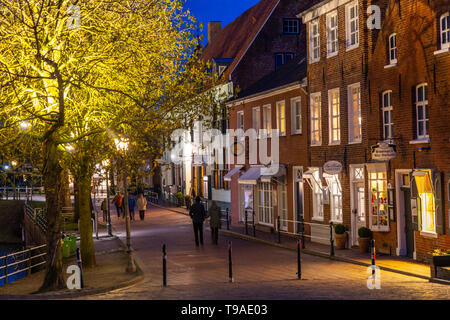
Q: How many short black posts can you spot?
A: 5